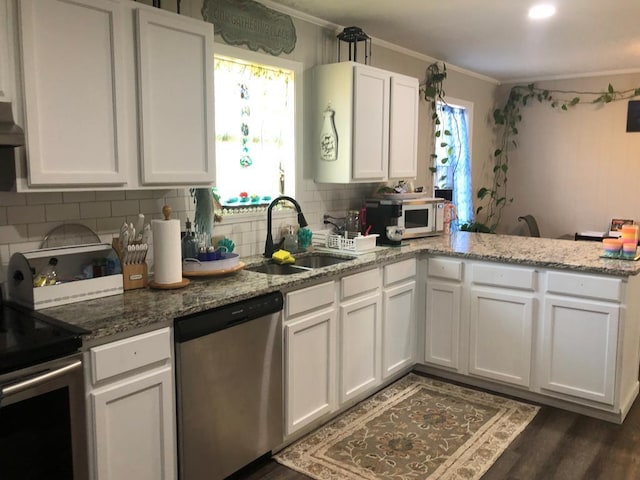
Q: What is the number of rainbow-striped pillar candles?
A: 3